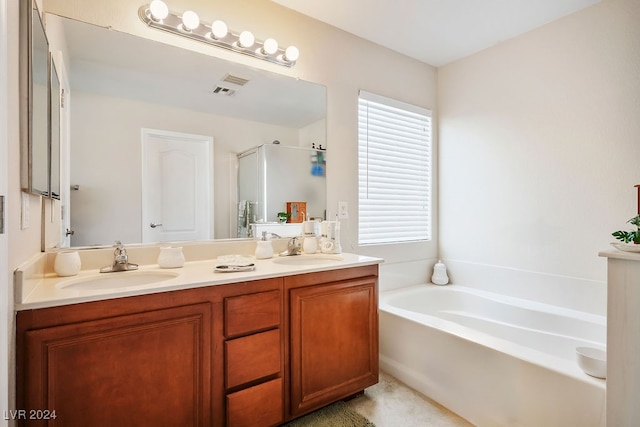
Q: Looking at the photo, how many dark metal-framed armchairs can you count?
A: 0